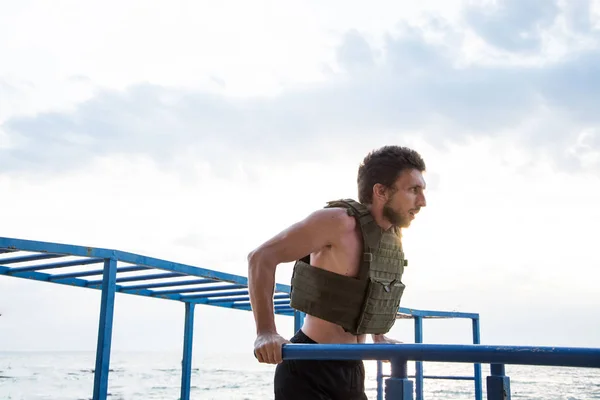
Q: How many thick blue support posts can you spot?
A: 2